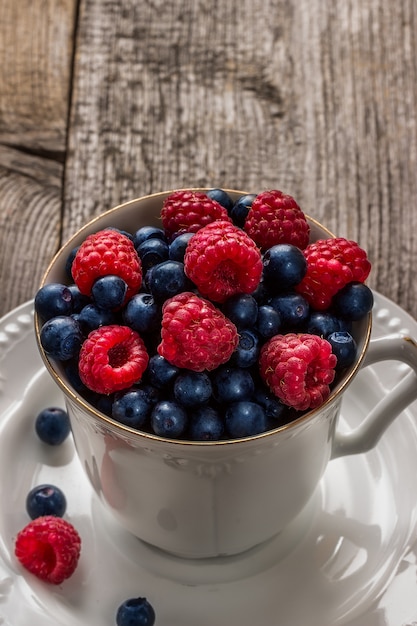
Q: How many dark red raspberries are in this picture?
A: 9